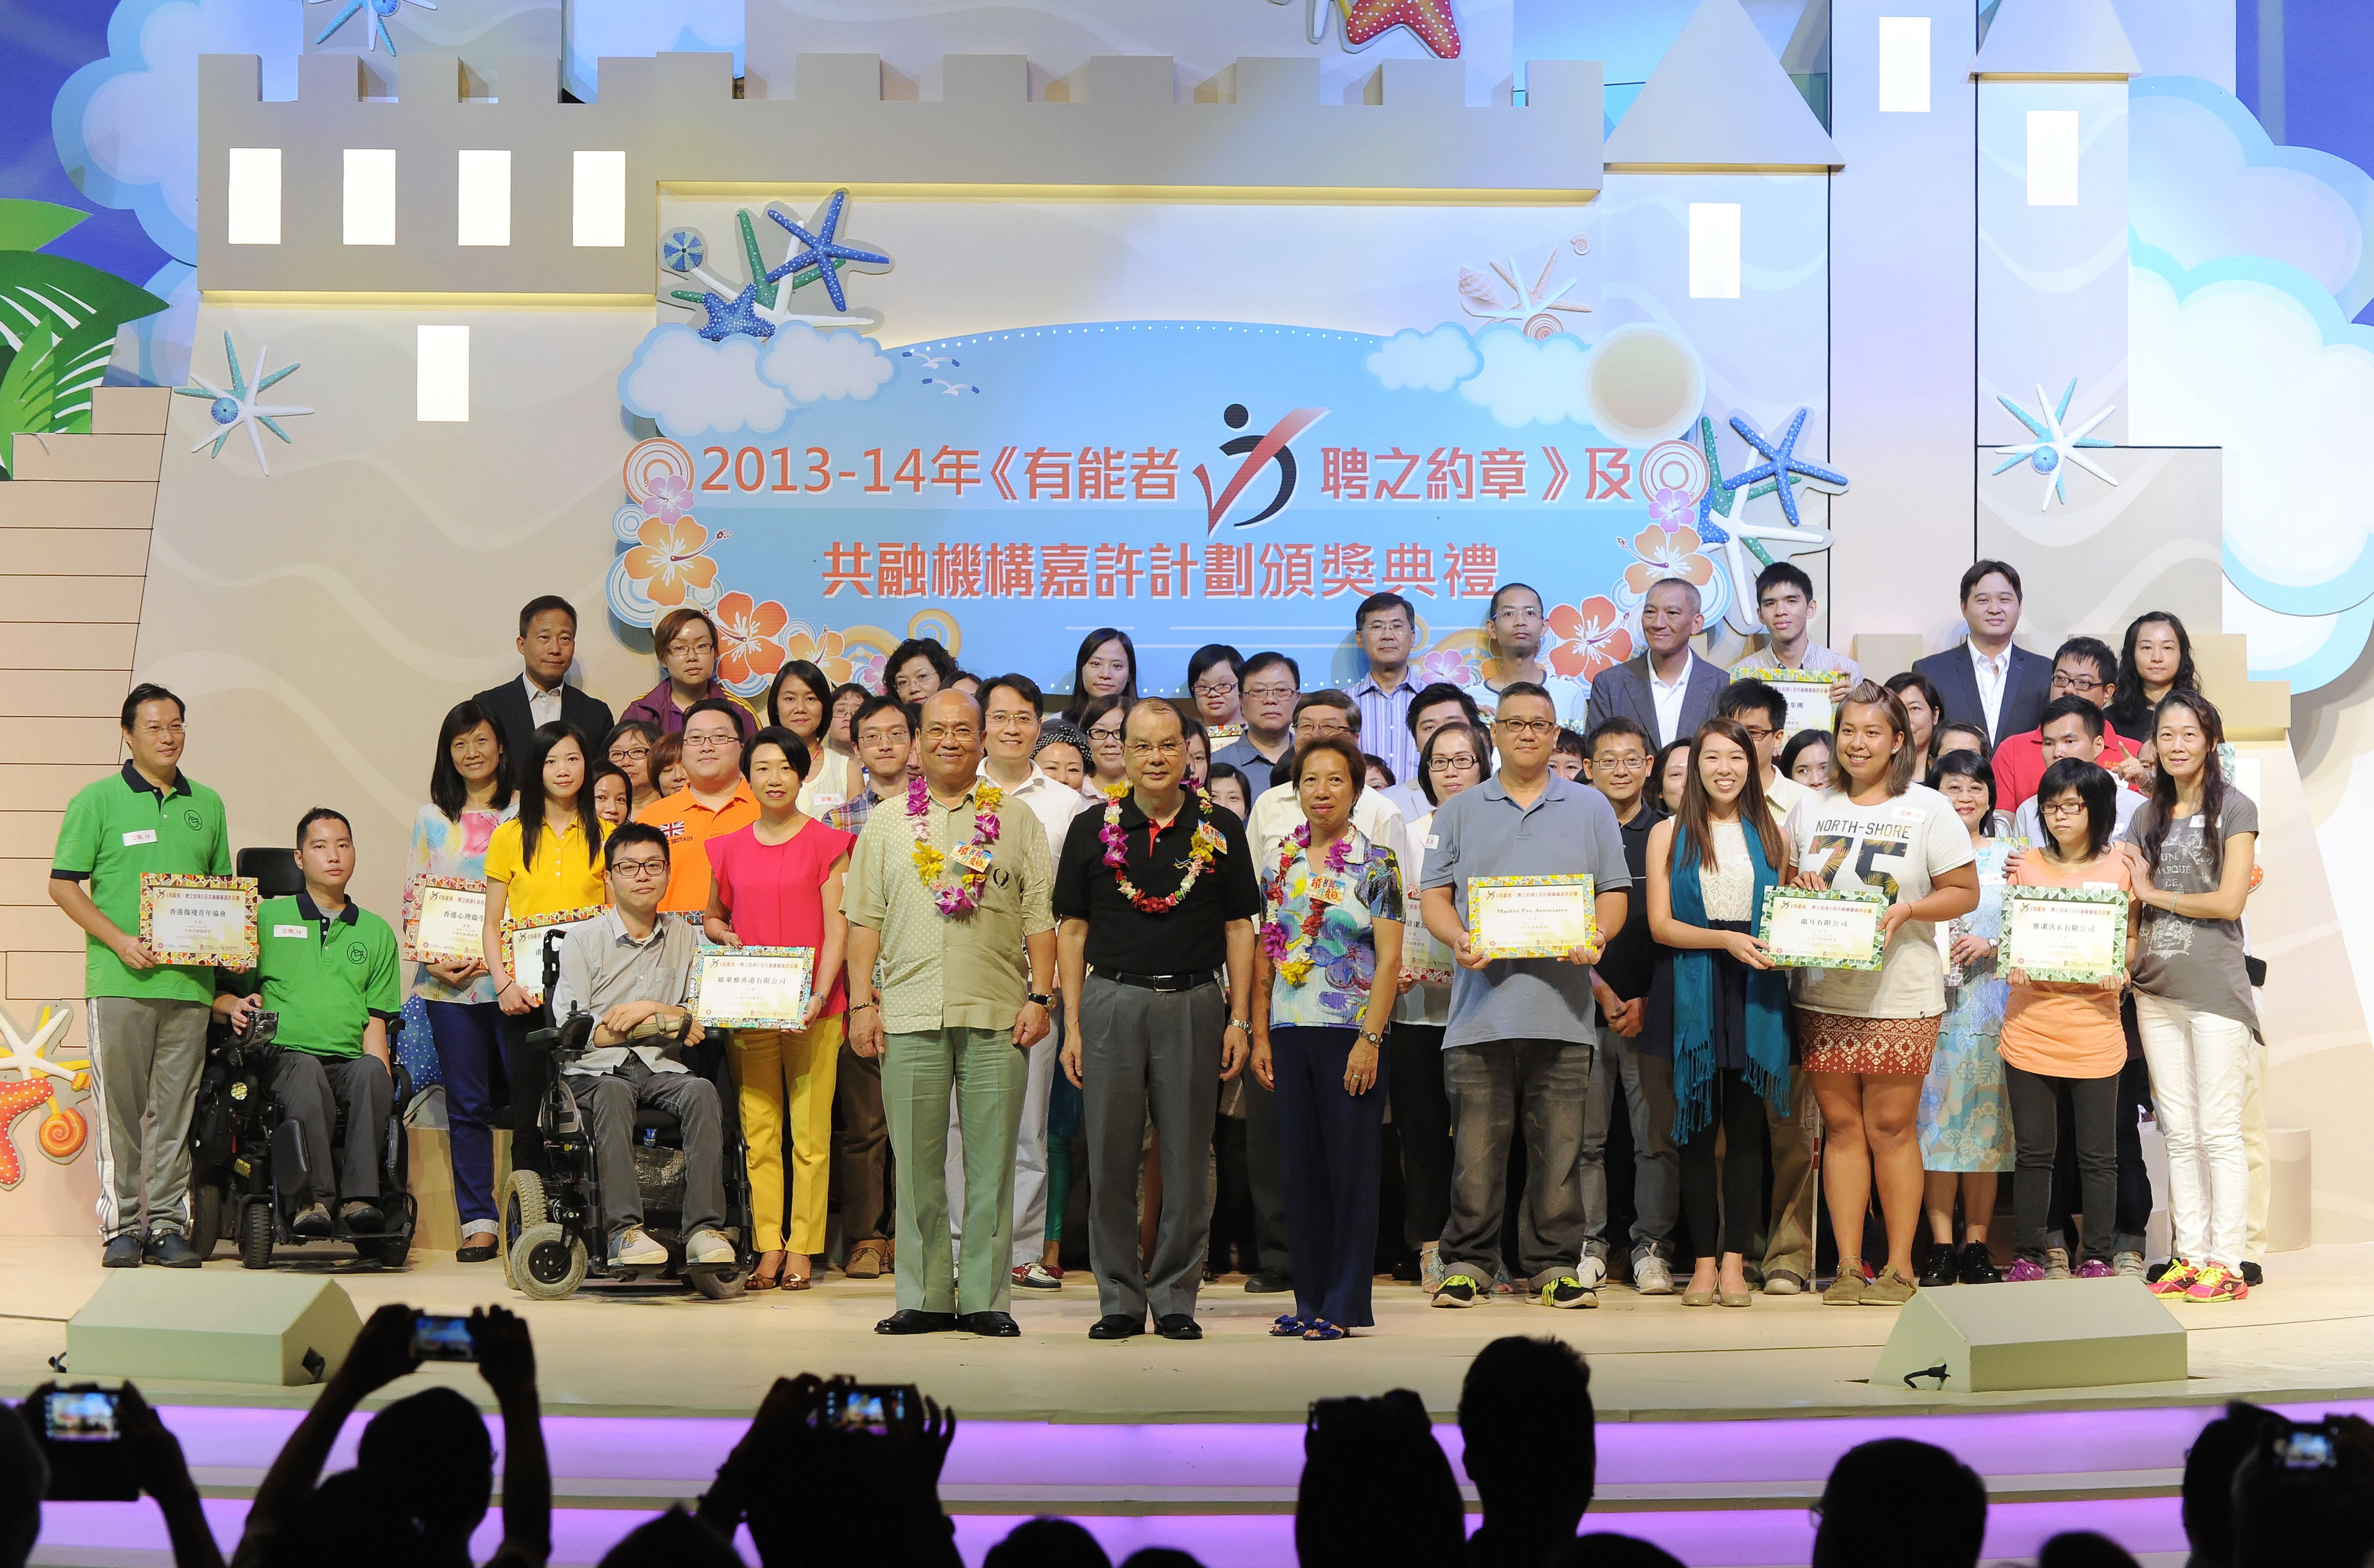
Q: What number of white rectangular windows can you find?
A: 8